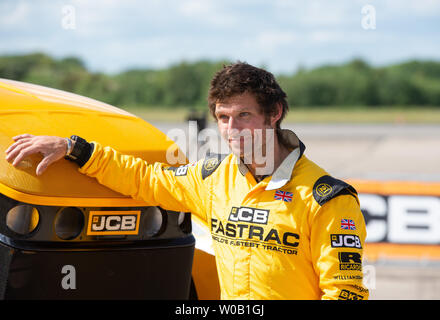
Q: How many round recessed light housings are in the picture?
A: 4